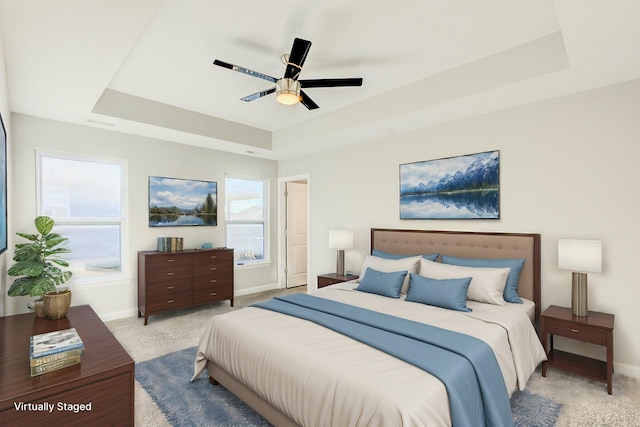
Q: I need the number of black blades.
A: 5